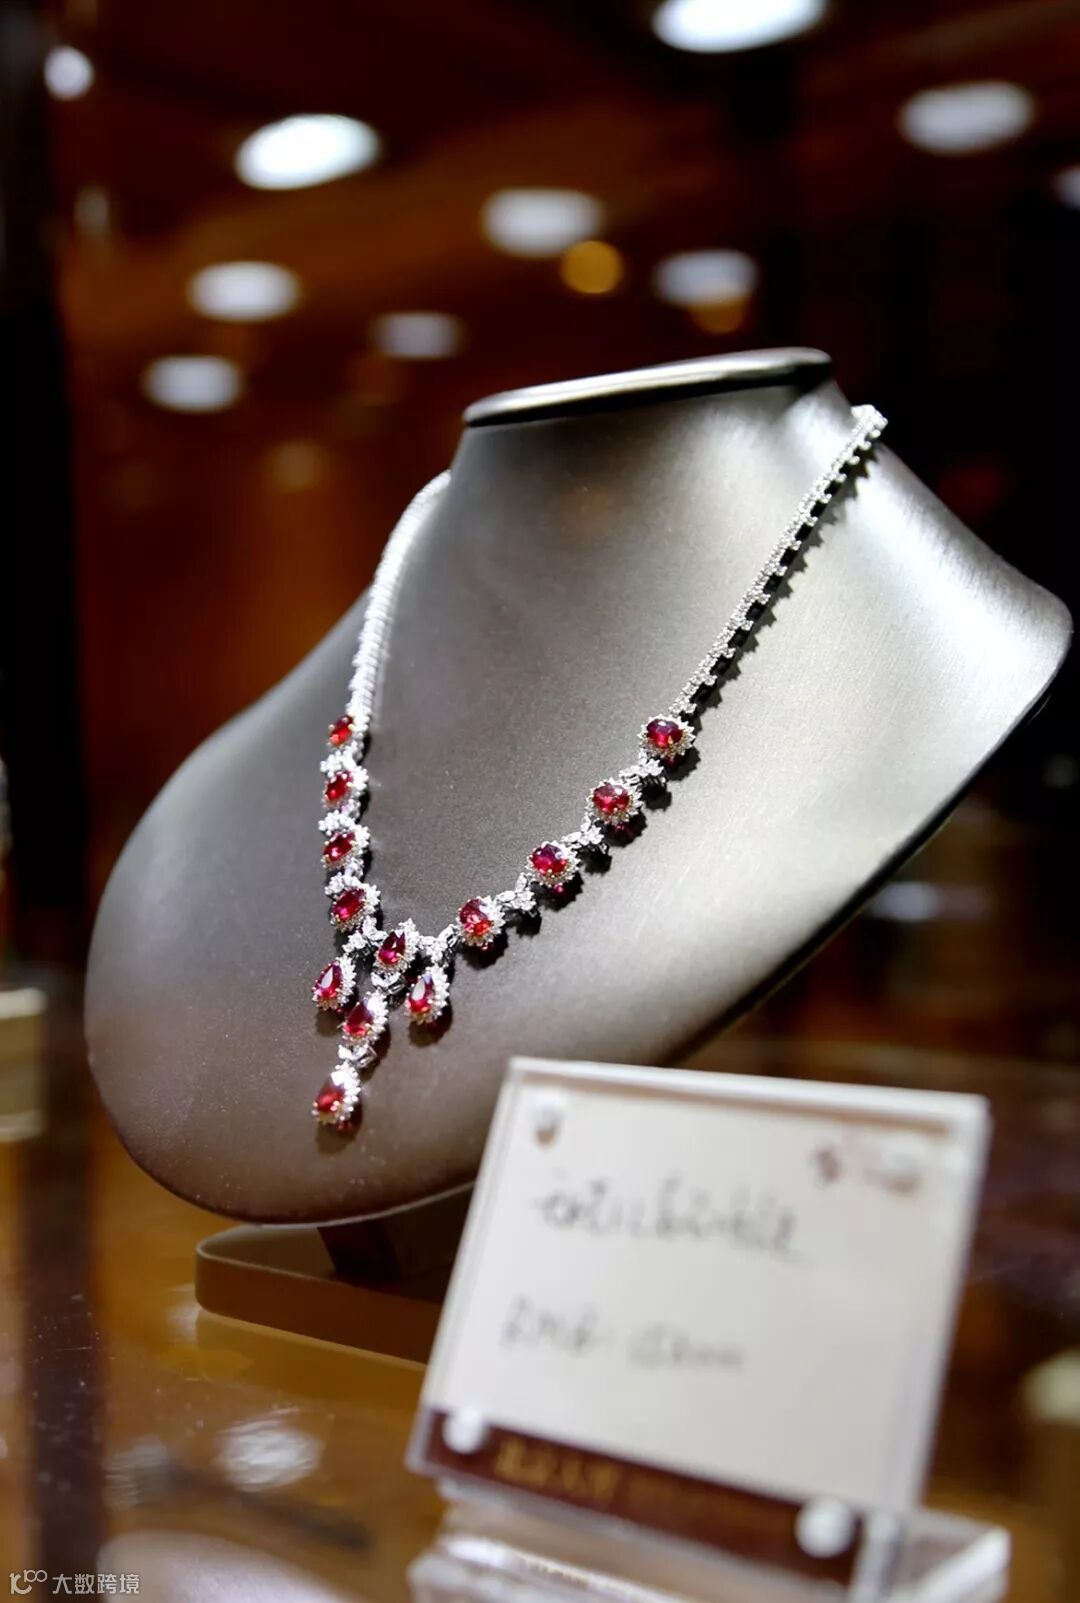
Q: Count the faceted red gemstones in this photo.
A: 13